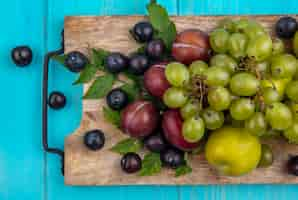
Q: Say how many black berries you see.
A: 14